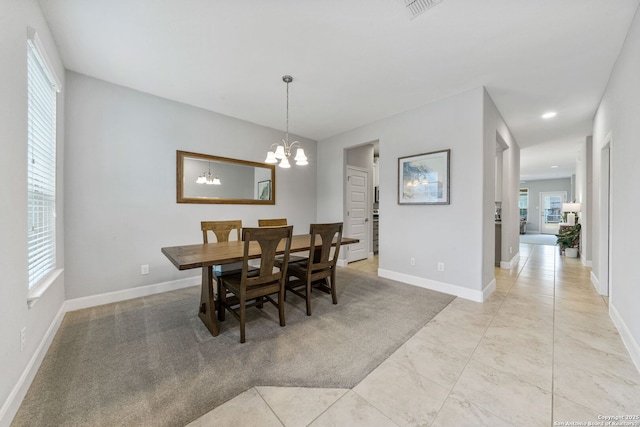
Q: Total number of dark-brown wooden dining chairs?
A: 4